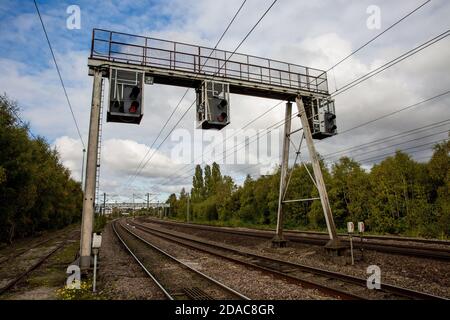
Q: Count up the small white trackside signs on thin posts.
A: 3